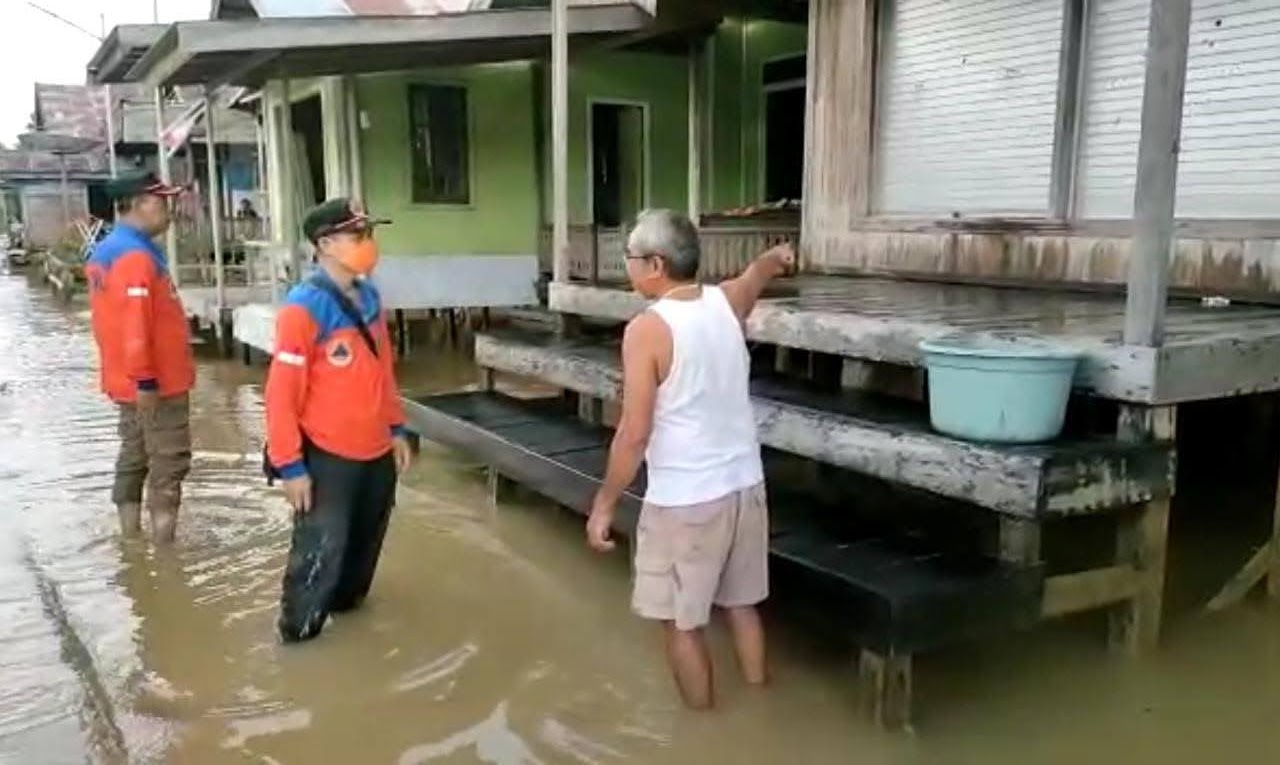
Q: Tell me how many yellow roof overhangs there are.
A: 0